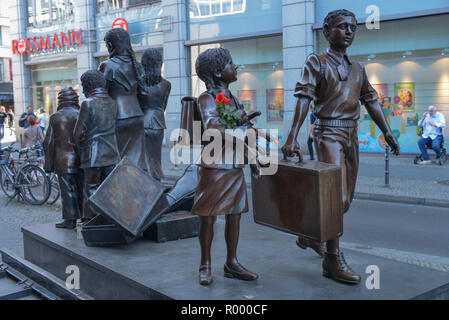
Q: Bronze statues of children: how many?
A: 6